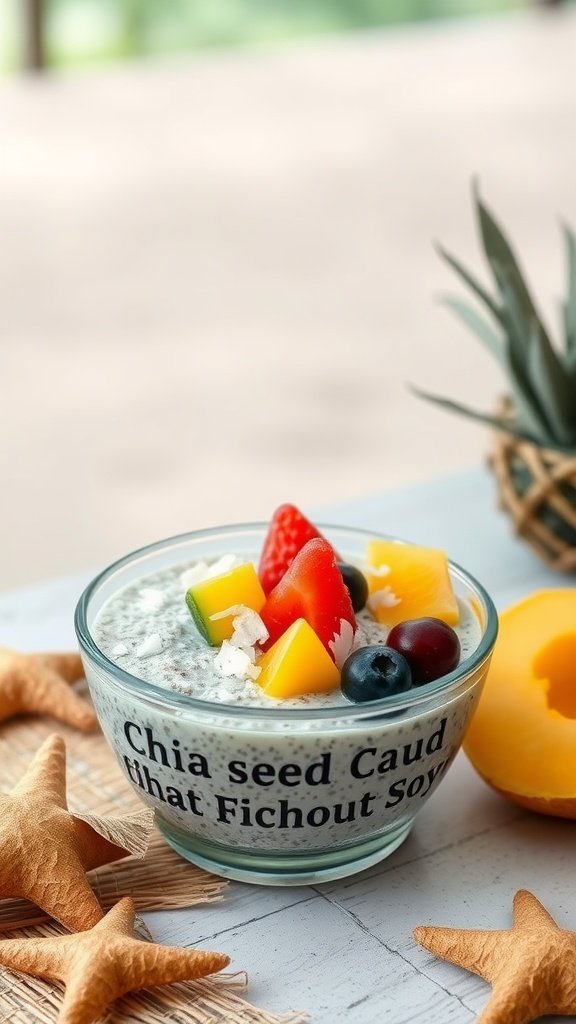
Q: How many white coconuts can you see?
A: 0